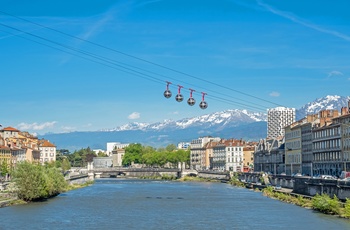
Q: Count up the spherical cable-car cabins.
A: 4